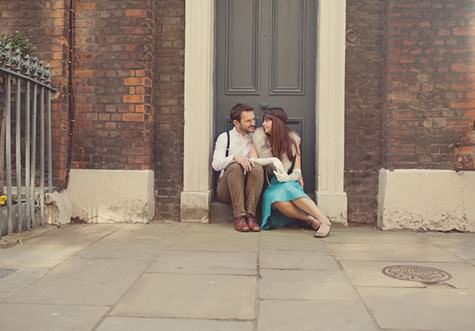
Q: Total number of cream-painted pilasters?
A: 2